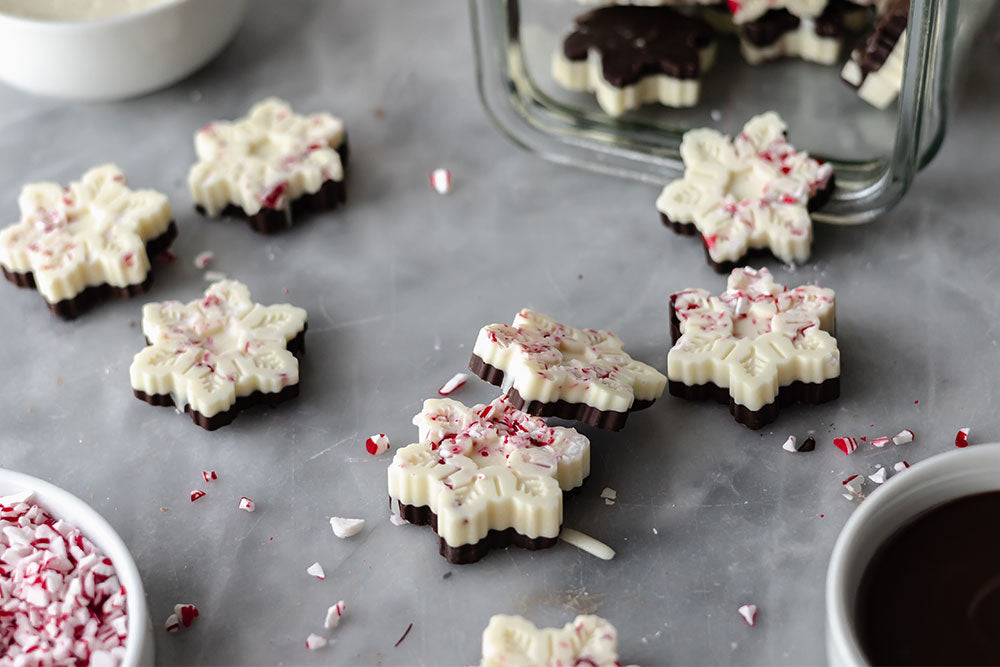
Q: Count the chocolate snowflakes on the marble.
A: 8